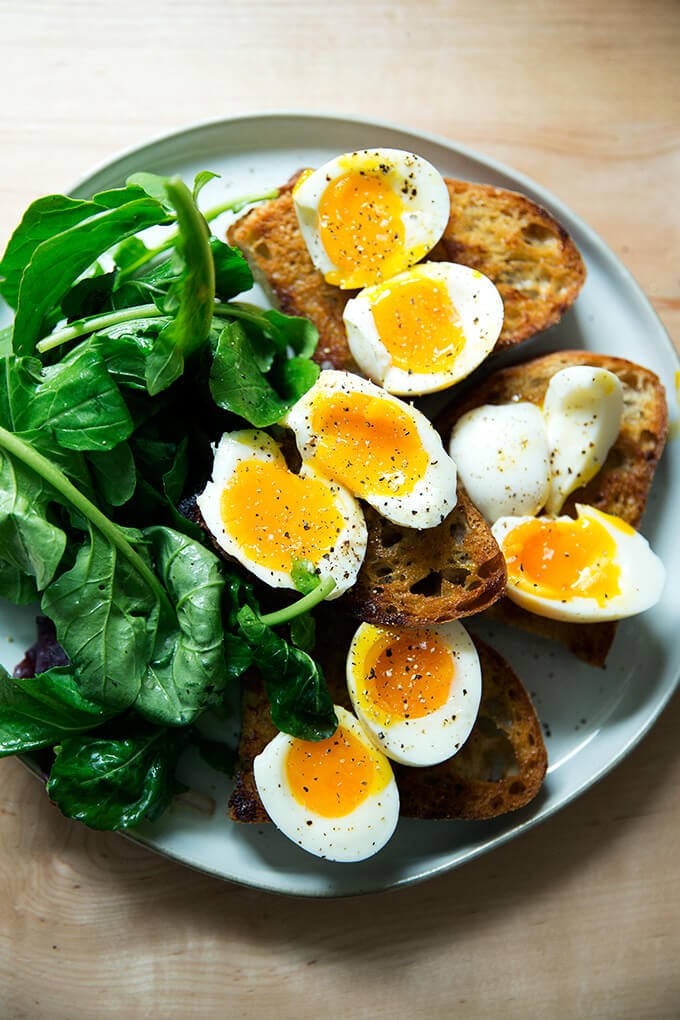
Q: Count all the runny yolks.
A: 7